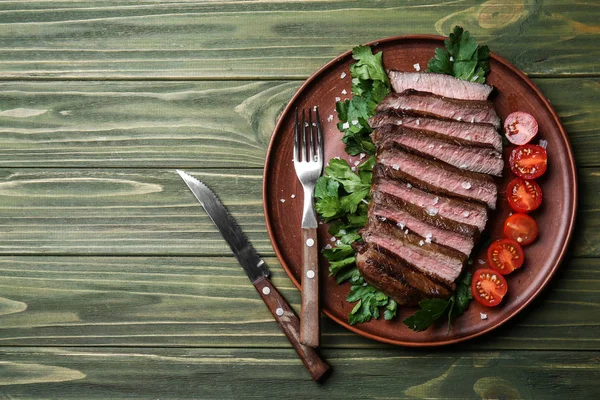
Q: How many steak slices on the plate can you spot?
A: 9